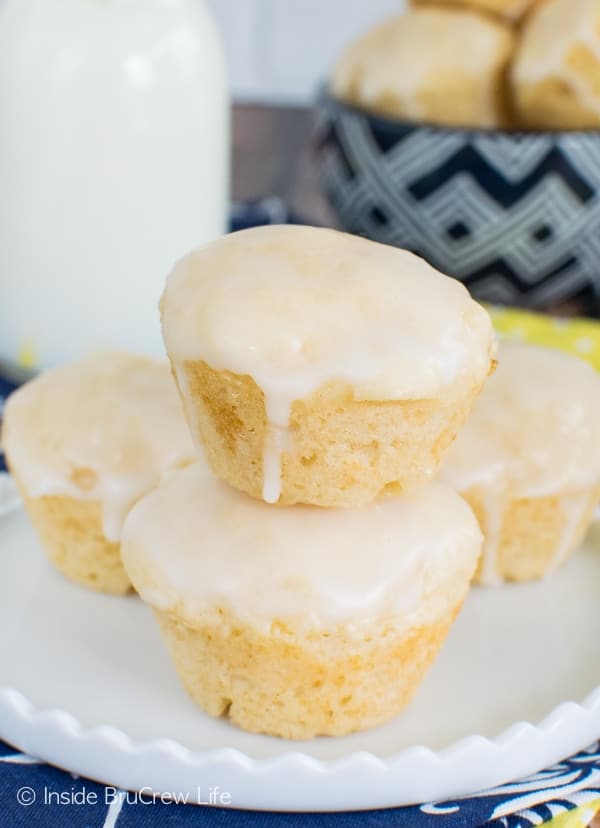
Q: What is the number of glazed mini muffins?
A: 7